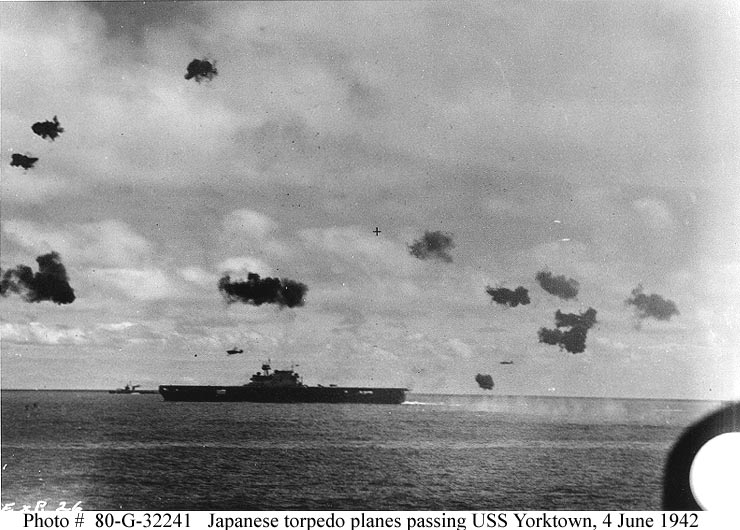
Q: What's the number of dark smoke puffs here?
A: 11